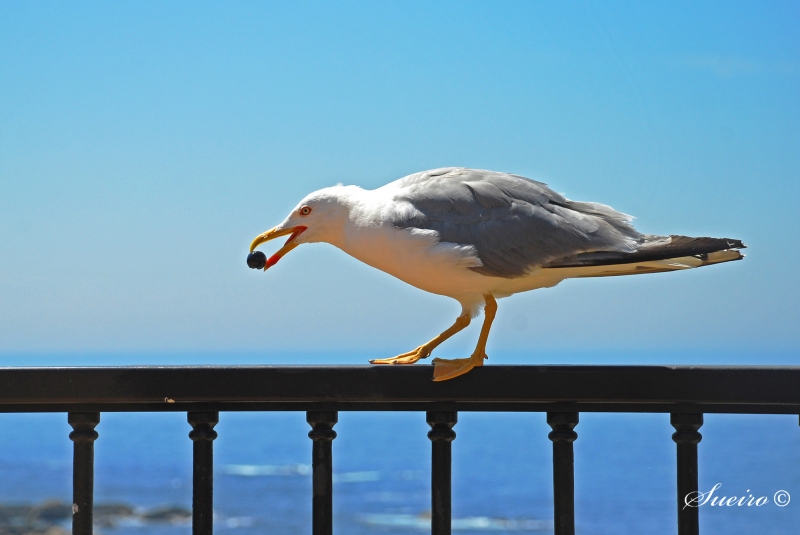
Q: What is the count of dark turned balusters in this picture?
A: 6